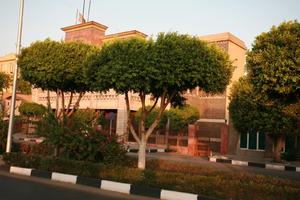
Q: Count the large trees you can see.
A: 3